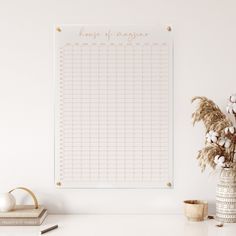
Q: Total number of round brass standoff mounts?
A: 4